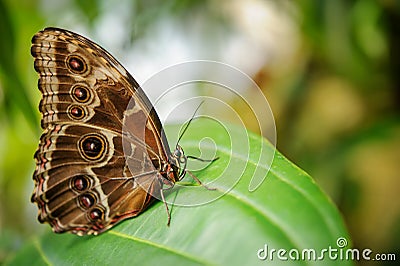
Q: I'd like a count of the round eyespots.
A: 7